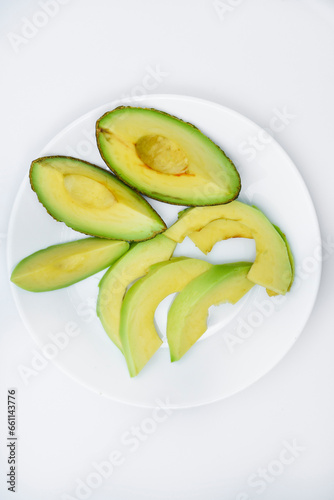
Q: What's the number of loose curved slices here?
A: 5